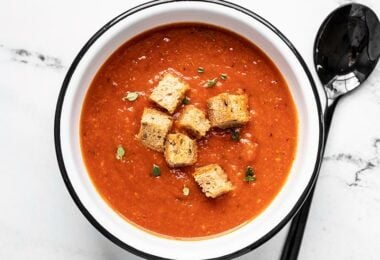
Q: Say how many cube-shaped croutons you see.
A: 6